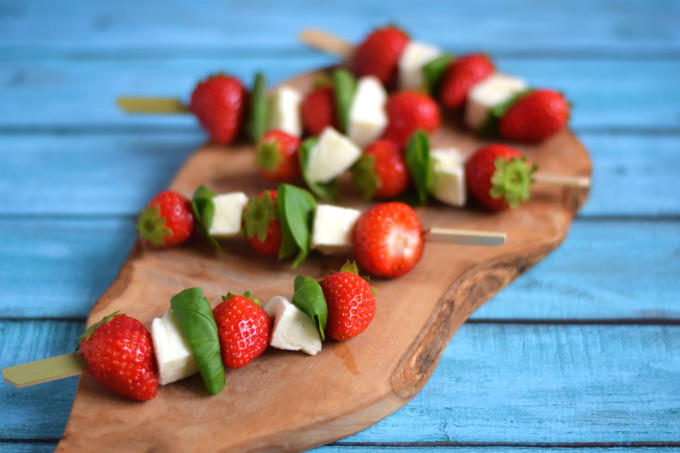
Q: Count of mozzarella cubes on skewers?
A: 10